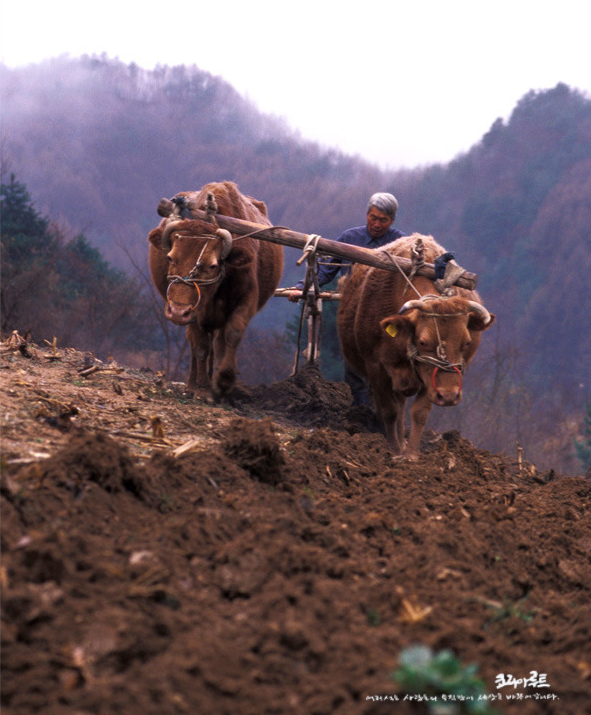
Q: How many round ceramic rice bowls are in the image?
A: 0